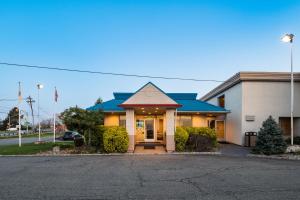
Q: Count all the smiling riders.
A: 0